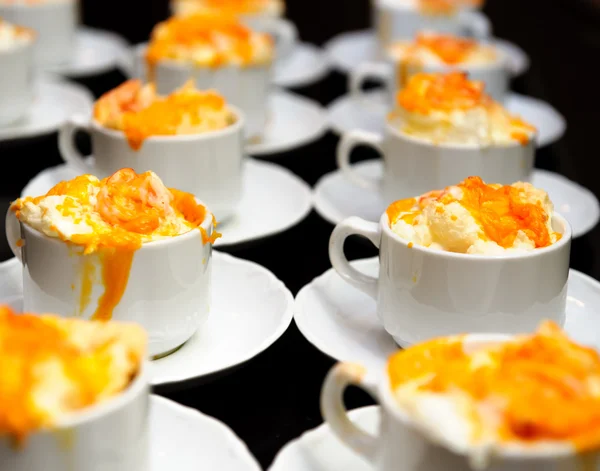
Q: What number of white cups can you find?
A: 12